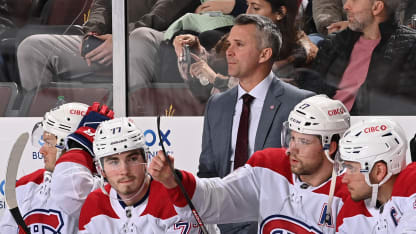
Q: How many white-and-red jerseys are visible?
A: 4